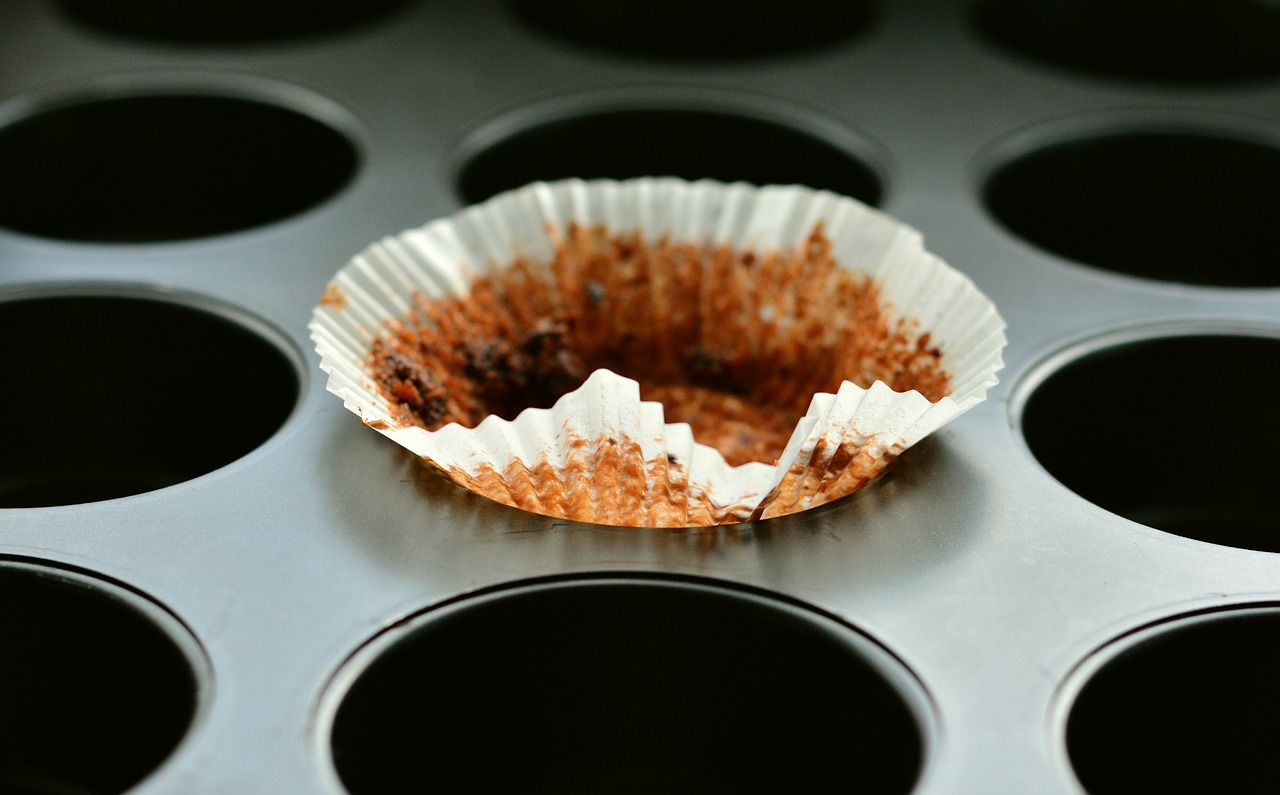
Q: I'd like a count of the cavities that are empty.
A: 11